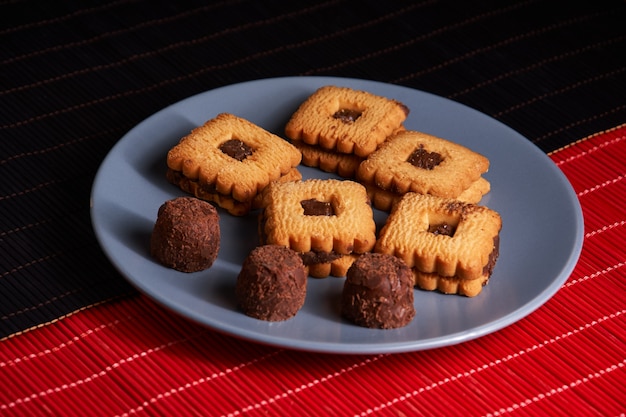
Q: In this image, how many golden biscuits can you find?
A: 5